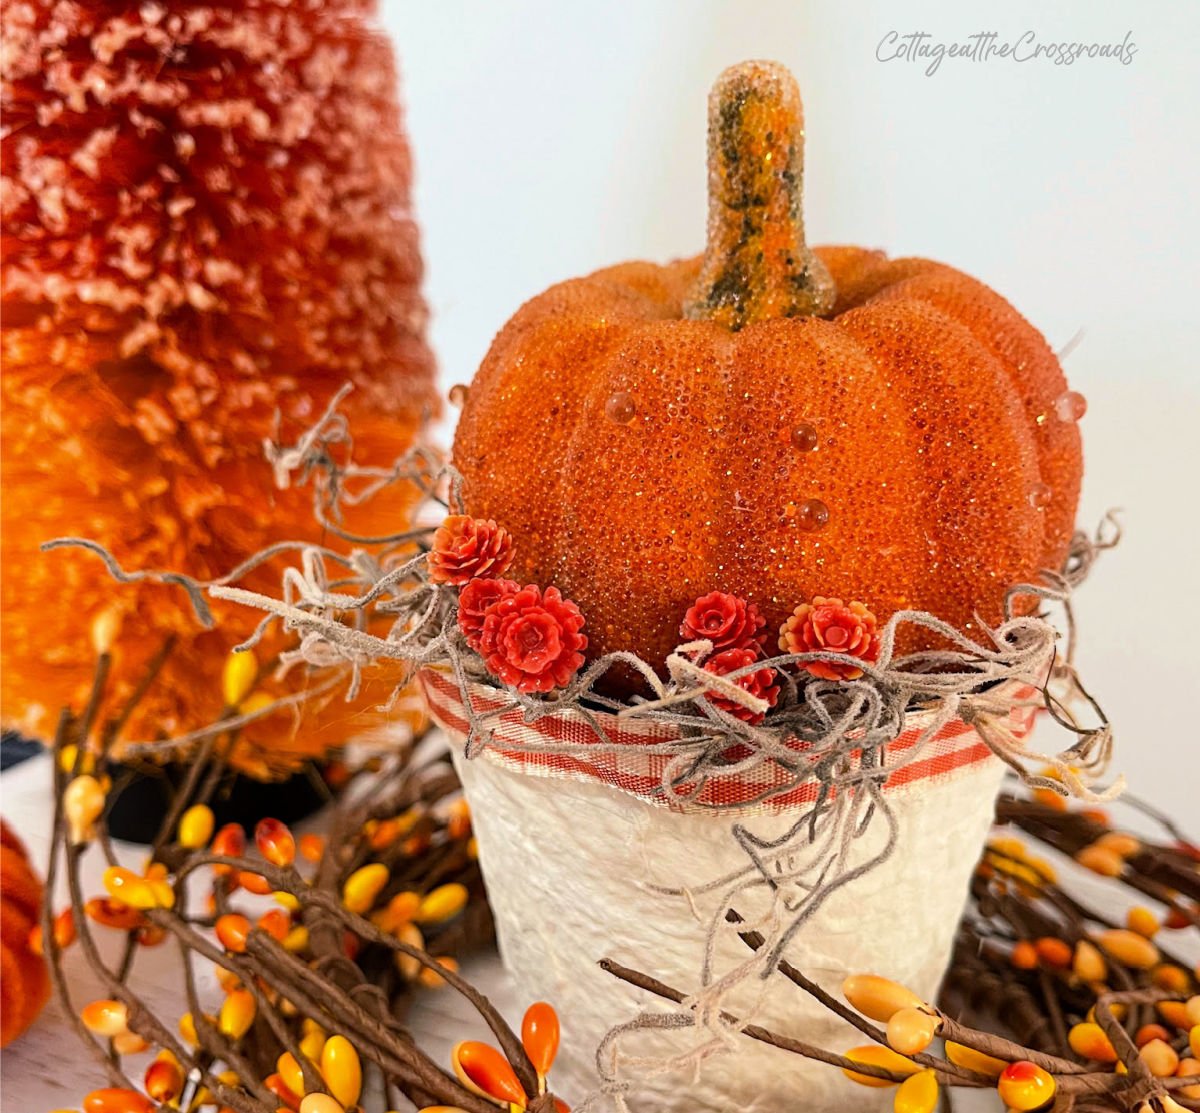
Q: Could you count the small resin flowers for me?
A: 6